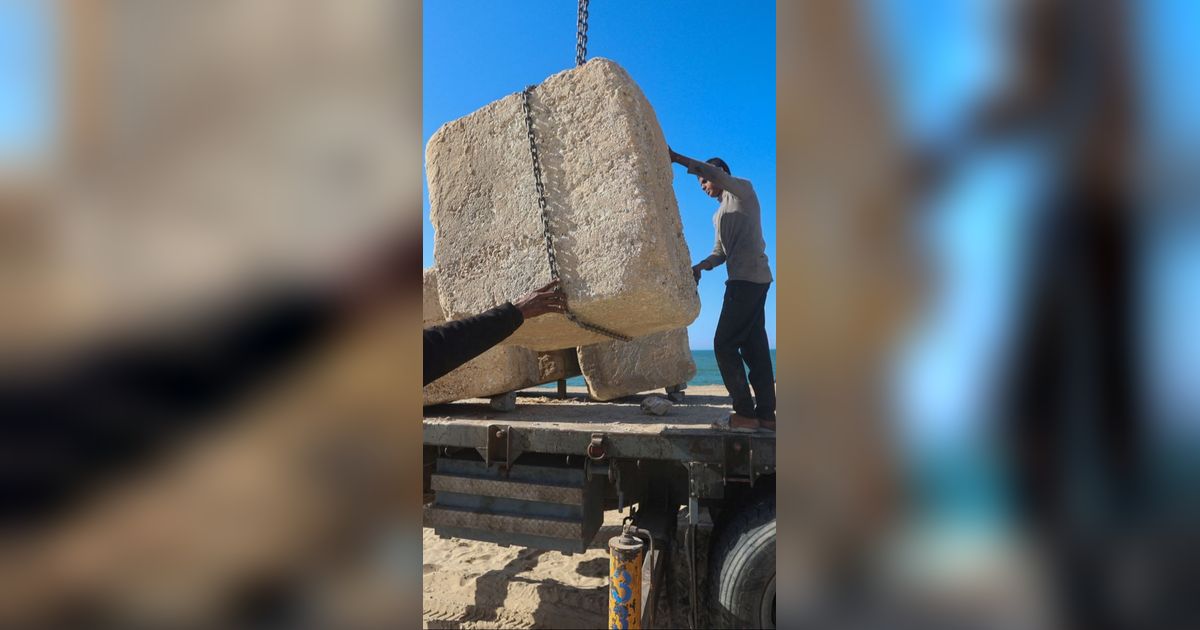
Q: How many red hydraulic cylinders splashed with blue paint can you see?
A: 0